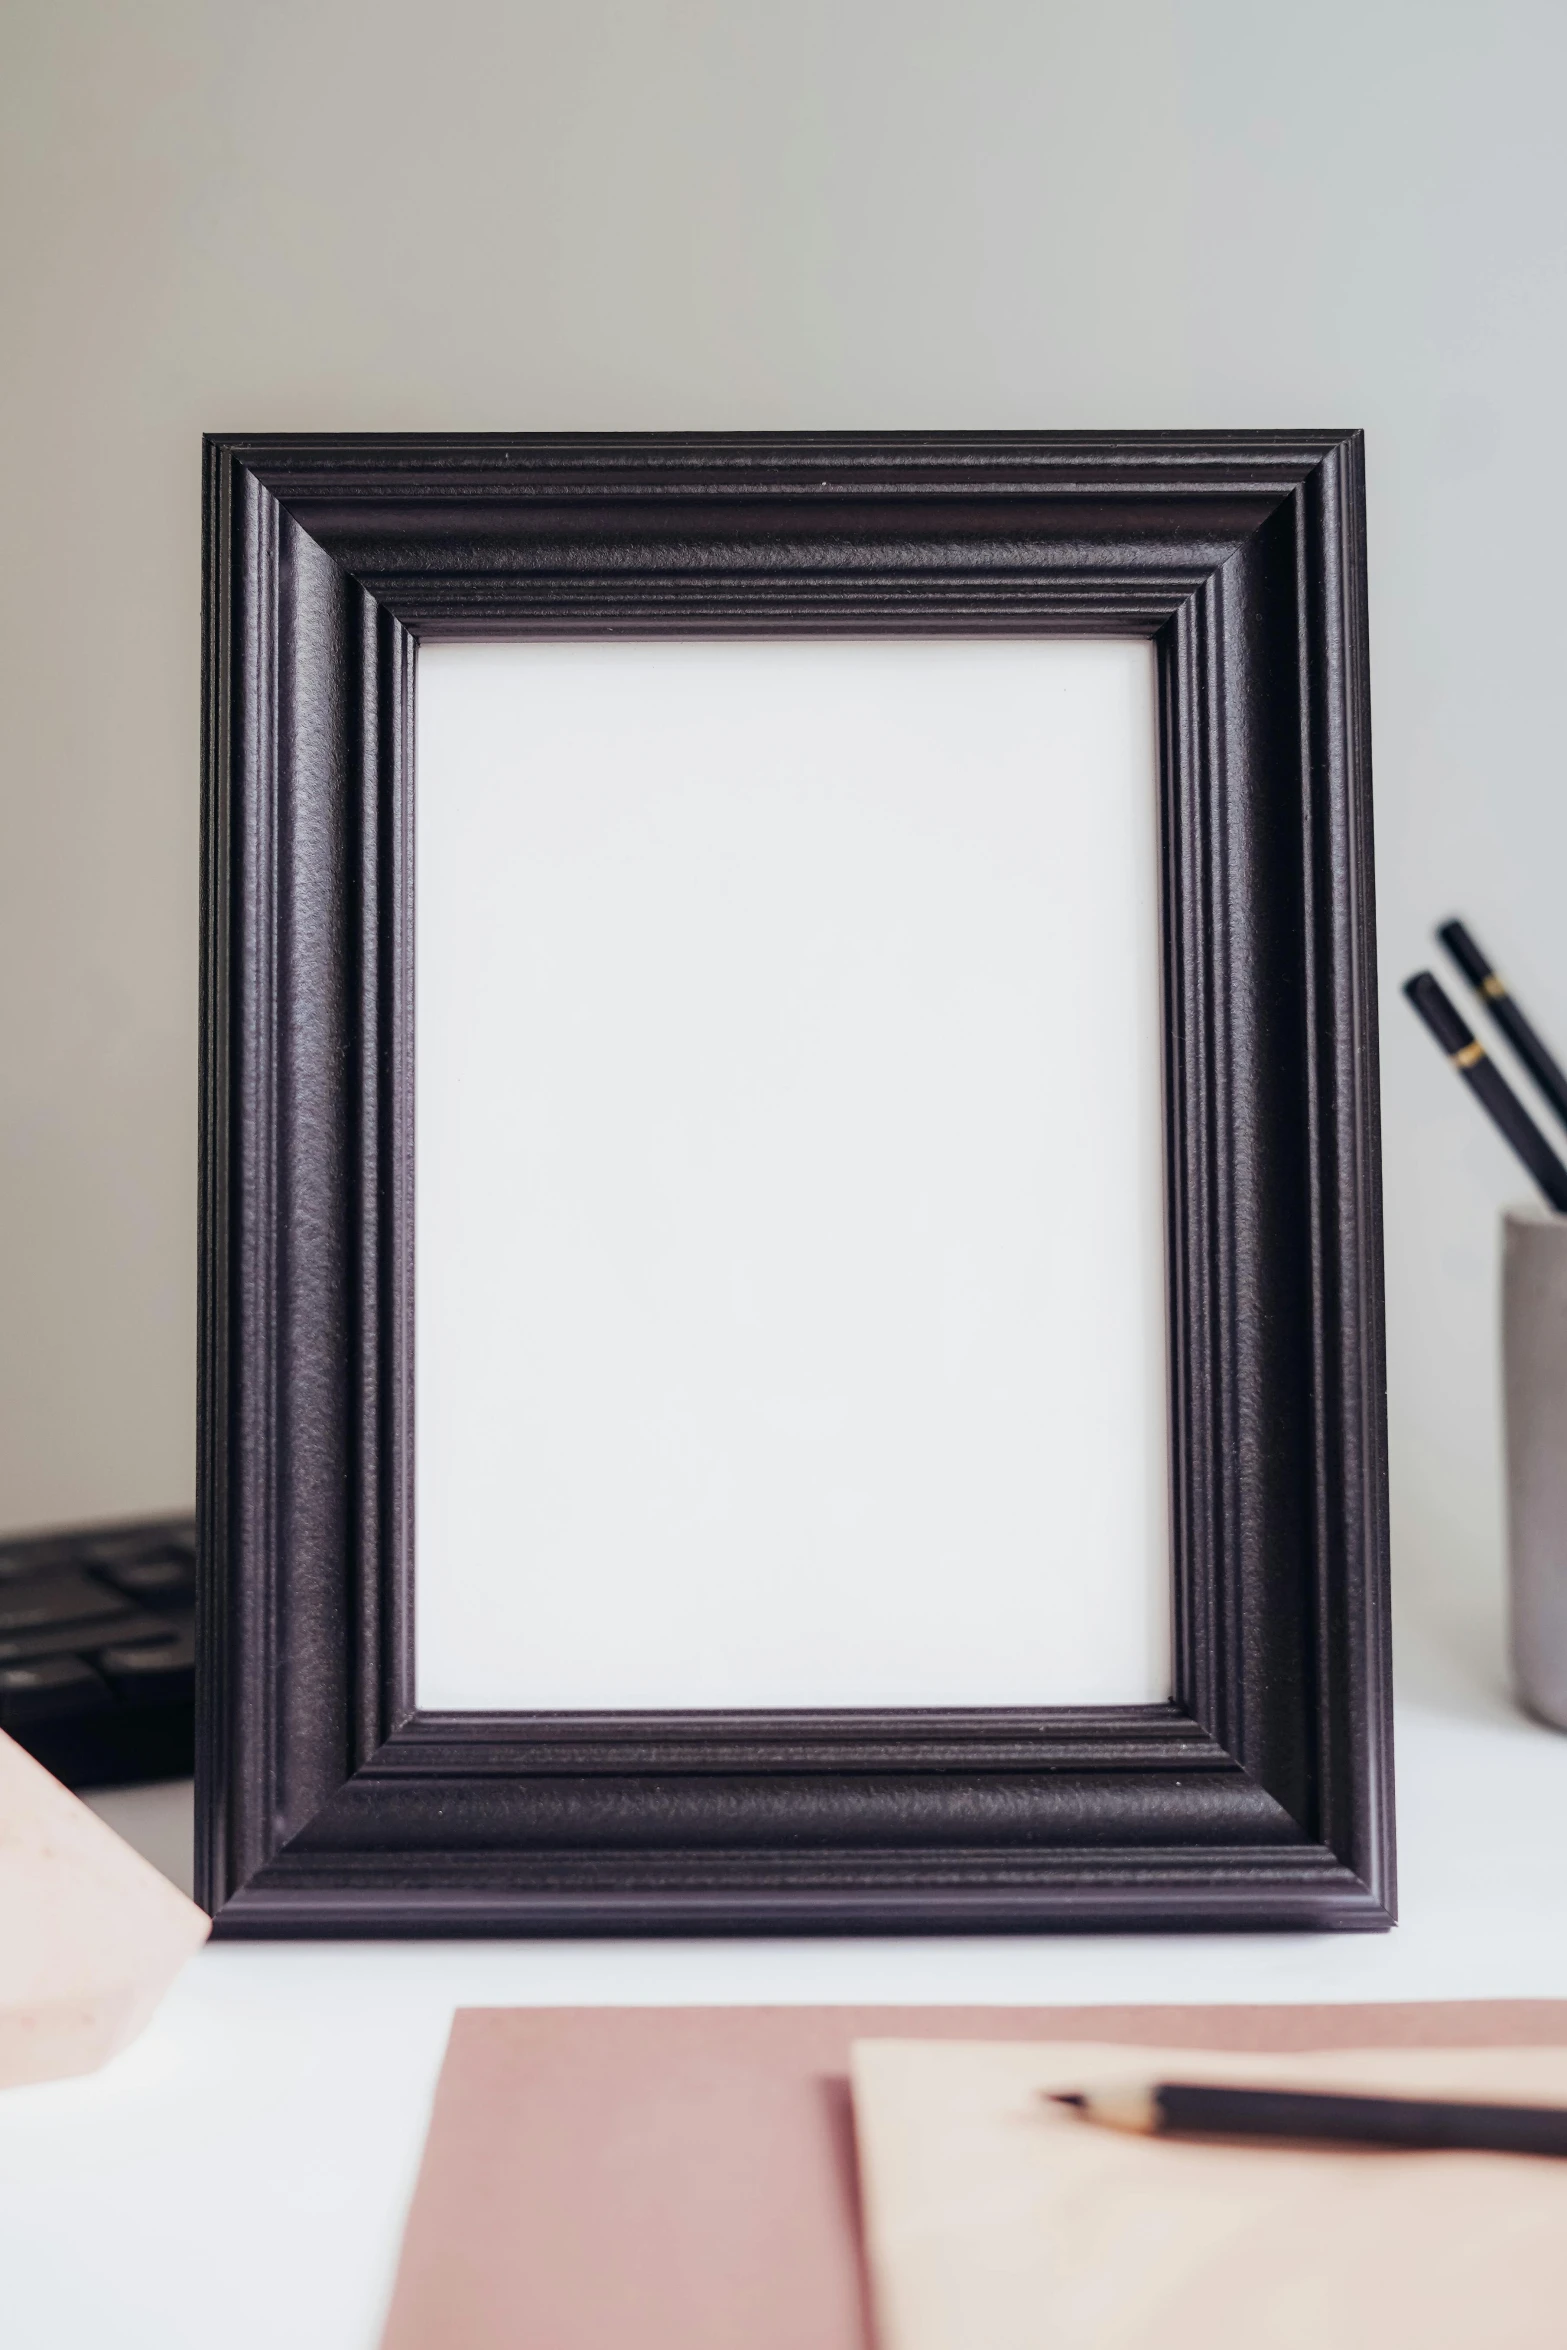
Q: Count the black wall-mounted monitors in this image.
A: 0